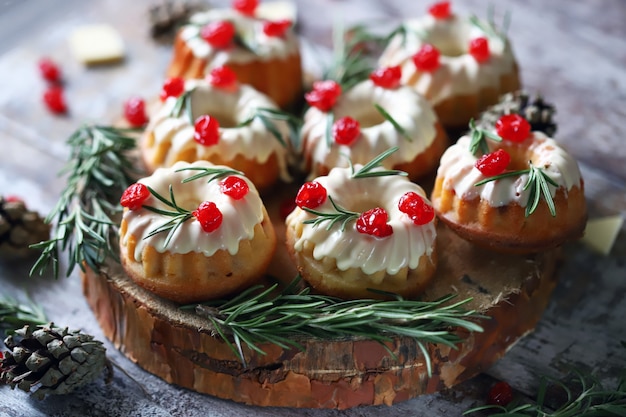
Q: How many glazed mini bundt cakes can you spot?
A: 7